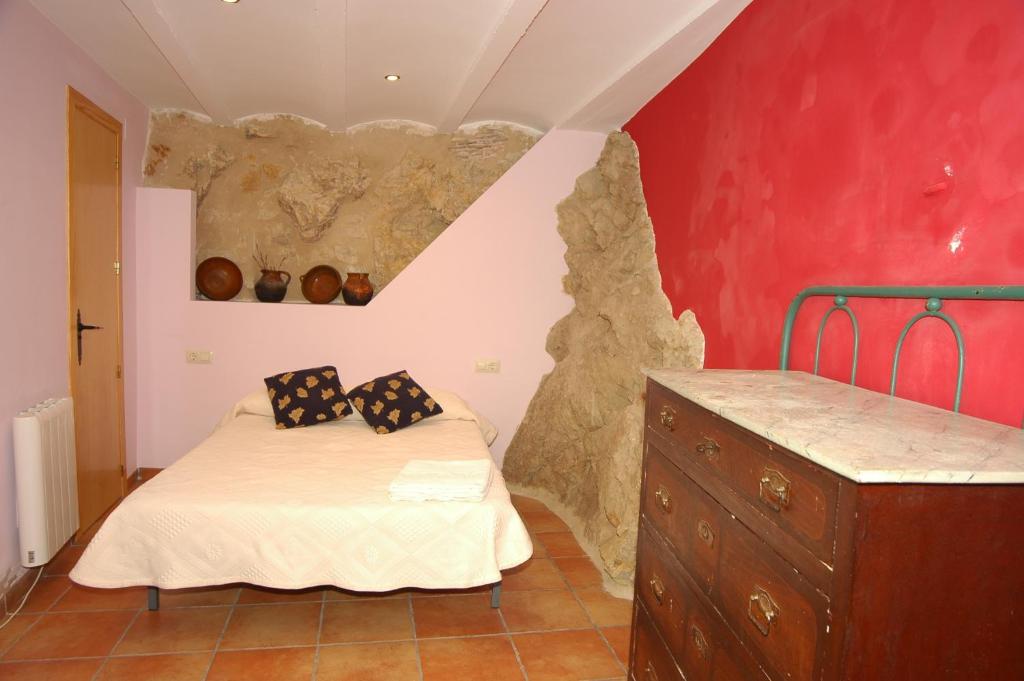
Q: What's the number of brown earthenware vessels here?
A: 4